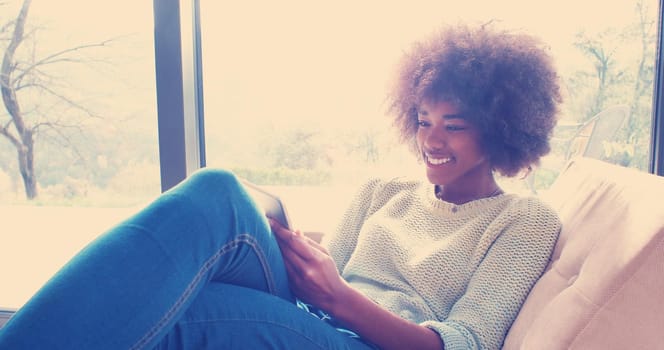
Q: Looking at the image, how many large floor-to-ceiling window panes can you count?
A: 2